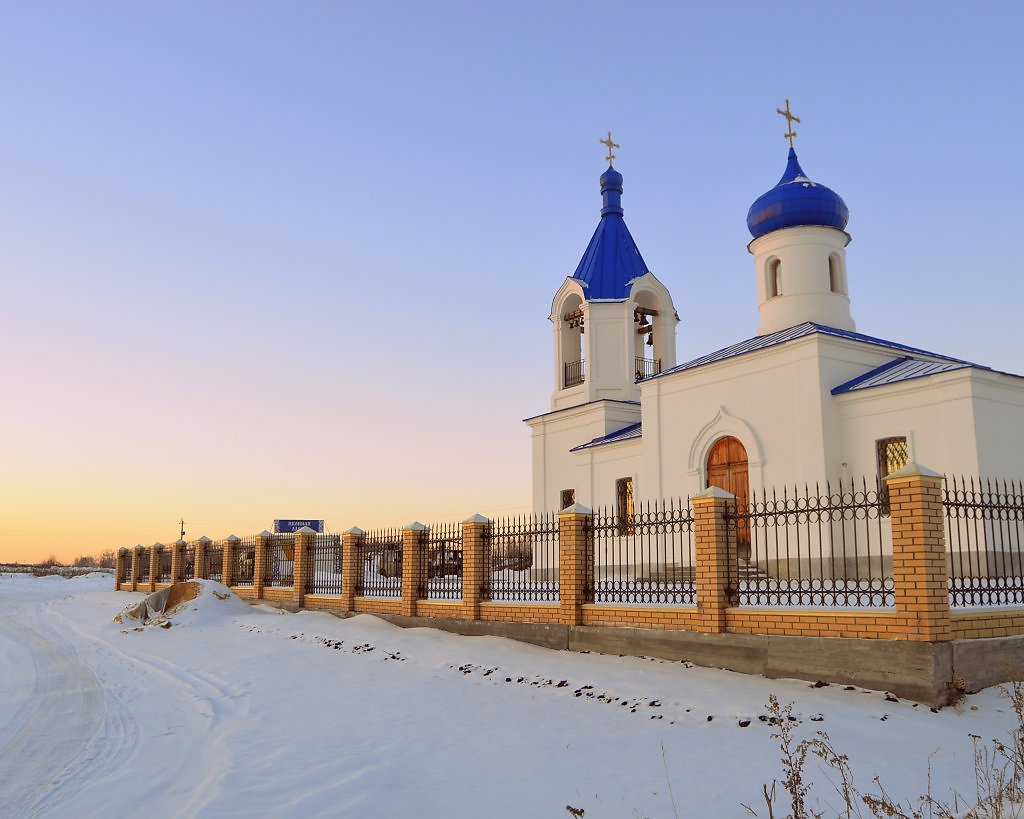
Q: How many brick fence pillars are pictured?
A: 14